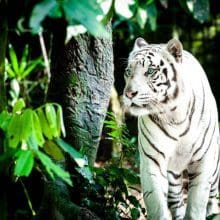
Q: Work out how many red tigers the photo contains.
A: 0